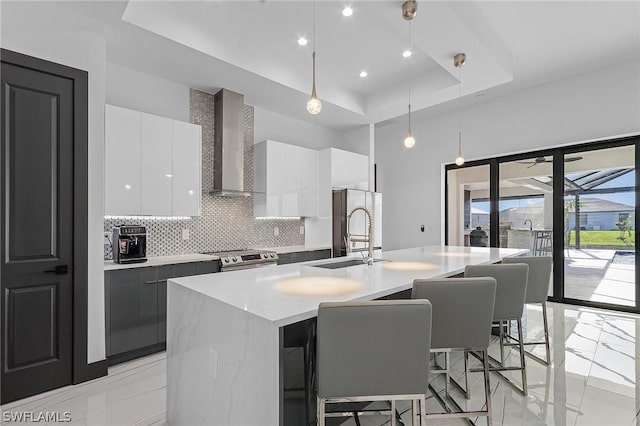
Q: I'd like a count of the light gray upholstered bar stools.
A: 4